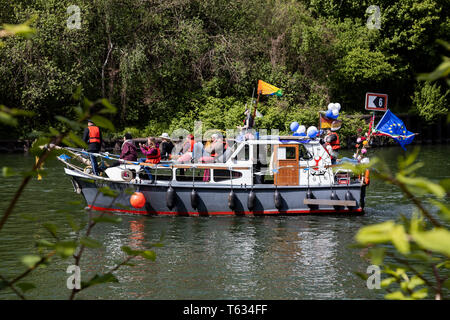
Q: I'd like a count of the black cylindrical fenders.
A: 8